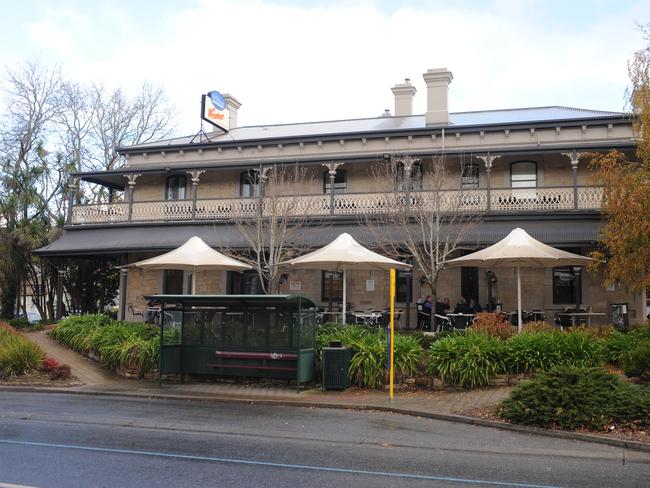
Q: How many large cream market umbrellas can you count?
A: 3